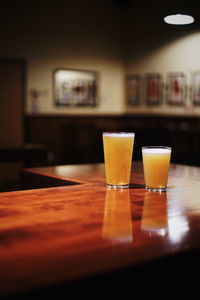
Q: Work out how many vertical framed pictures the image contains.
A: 4